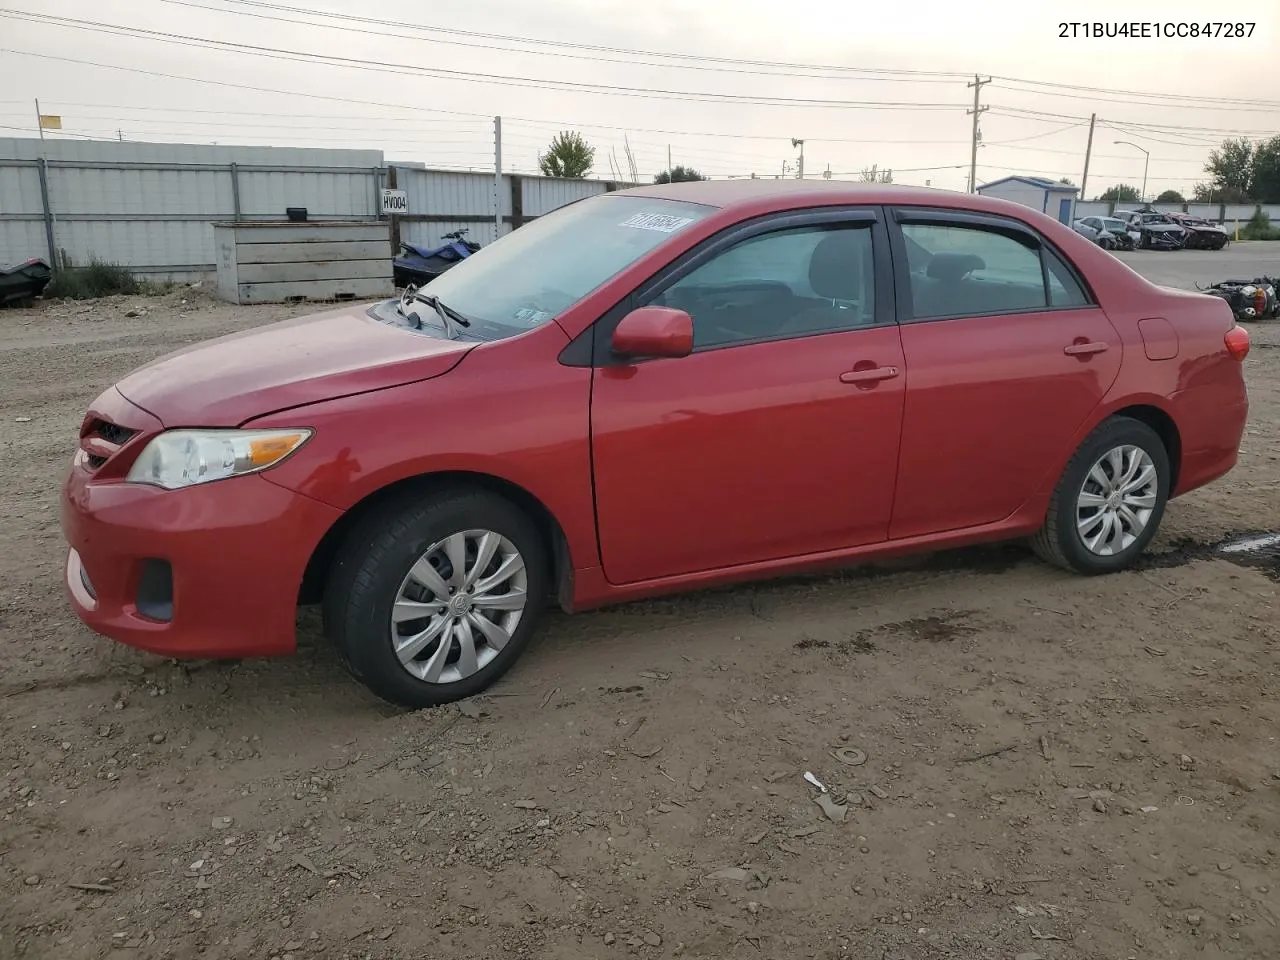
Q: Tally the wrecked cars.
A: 3